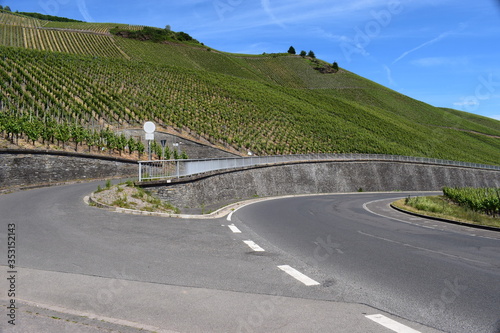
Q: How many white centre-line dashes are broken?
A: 4